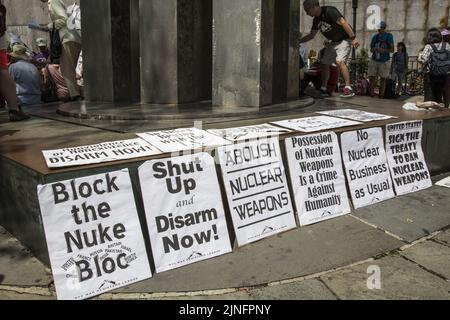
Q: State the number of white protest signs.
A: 11